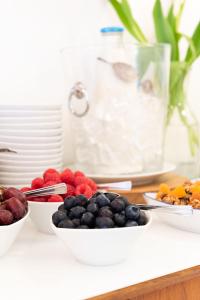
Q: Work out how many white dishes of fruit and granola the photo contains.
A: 4